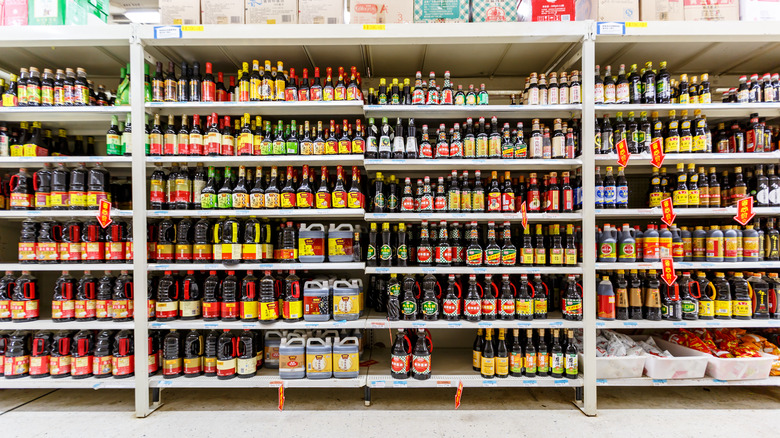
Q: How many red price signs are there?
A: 9